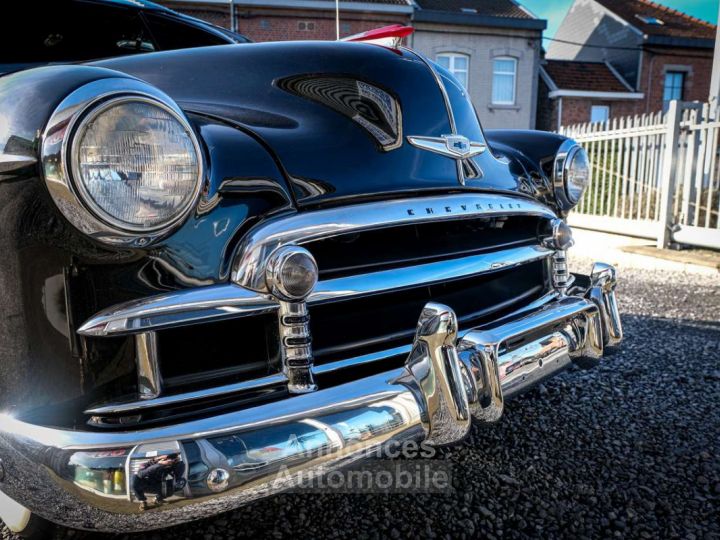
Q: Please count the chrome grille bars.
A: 3